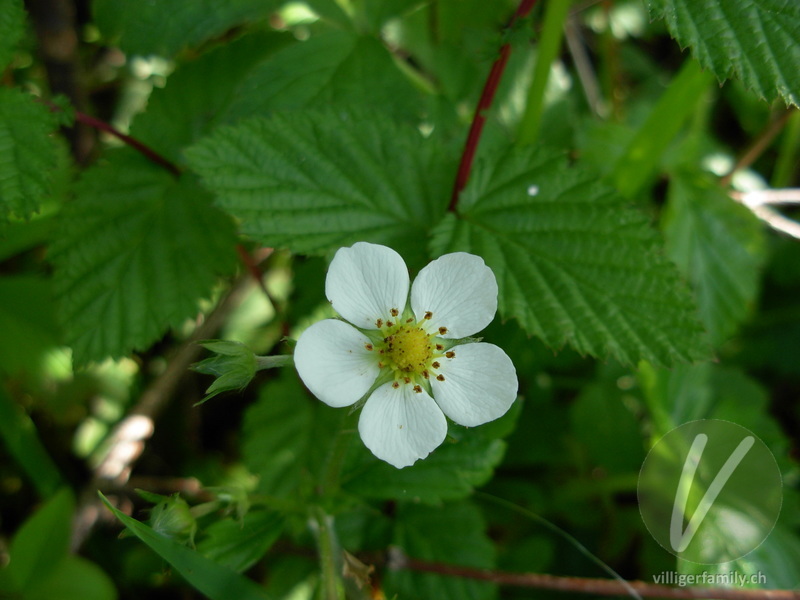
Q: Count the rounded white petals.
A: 5